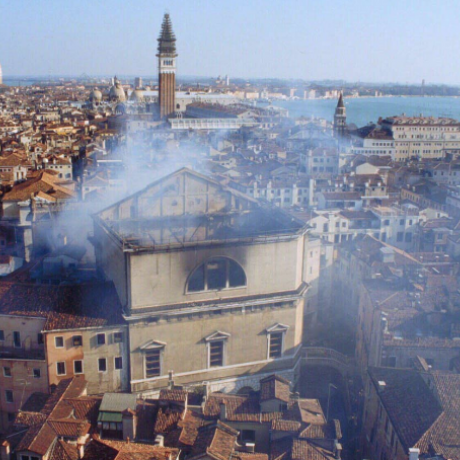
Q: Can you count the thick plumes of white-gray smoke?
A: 1